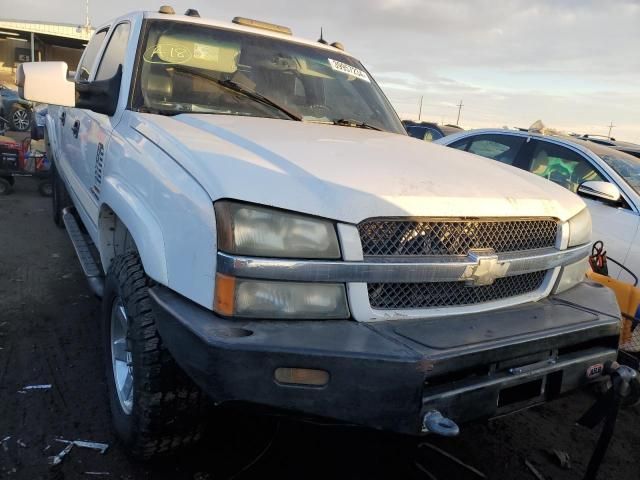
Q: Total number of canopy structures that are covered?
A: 1